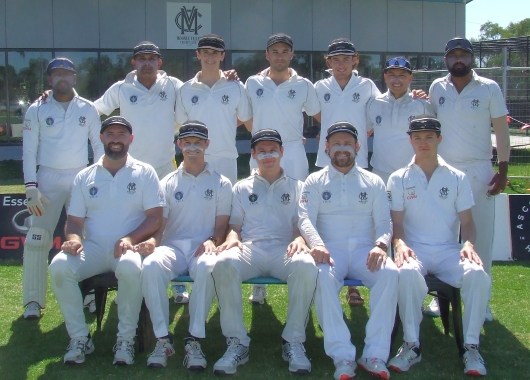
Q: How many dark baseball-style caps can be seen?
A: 12